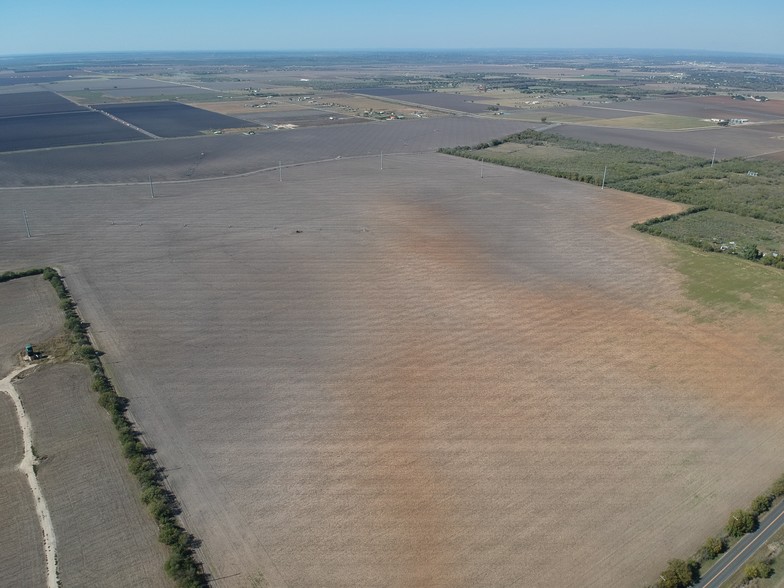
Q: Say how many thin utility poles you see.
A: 7